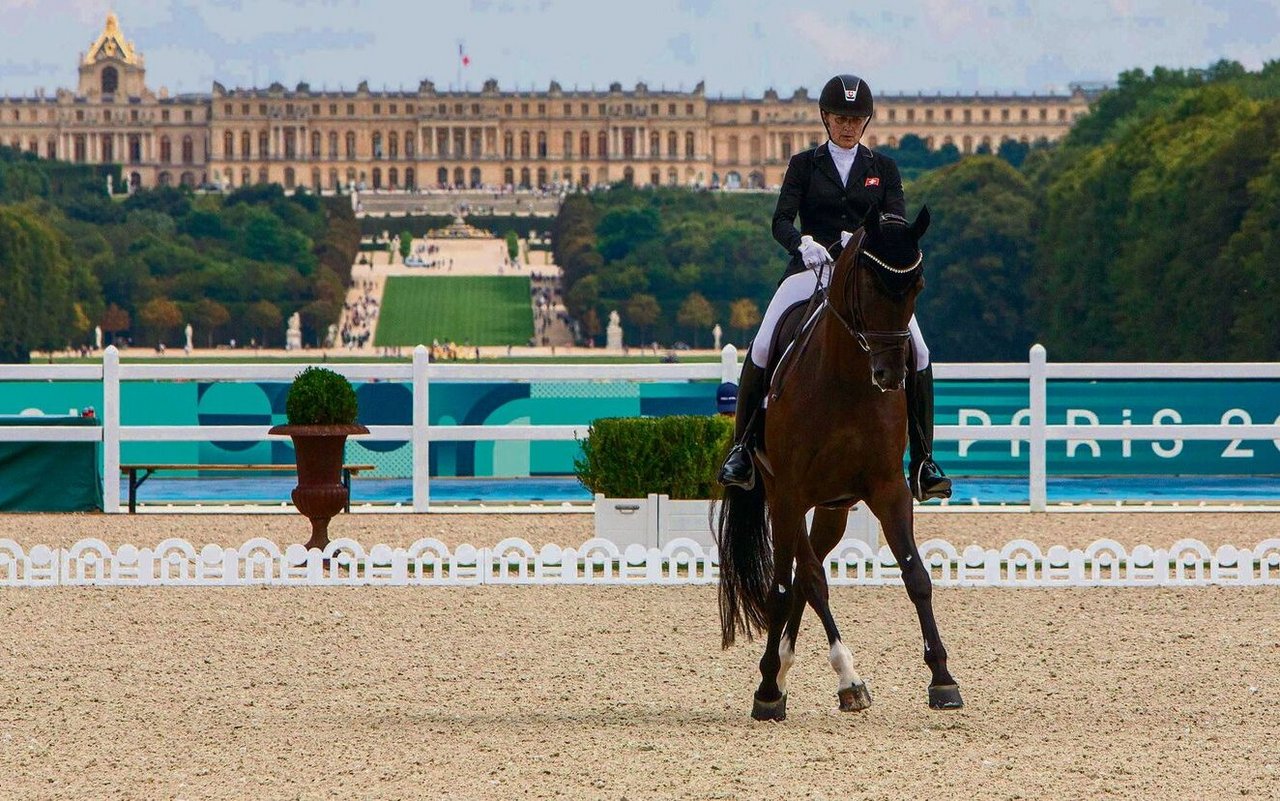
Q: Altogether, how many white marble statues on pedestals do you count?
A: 5